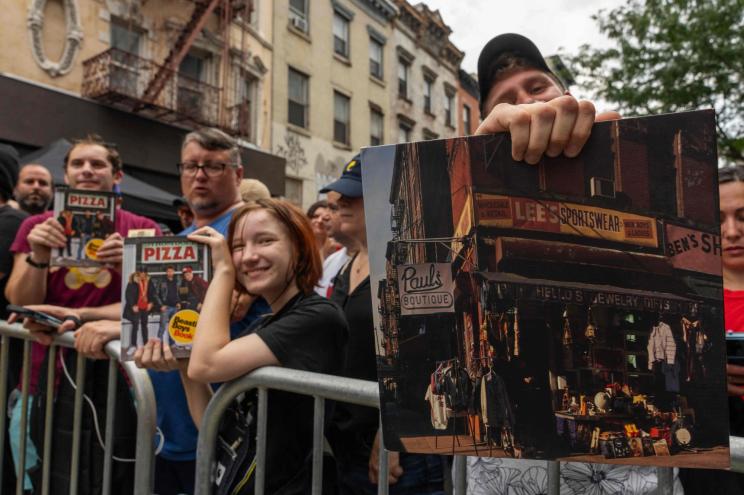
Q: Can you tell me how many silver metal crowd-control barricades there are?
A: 2